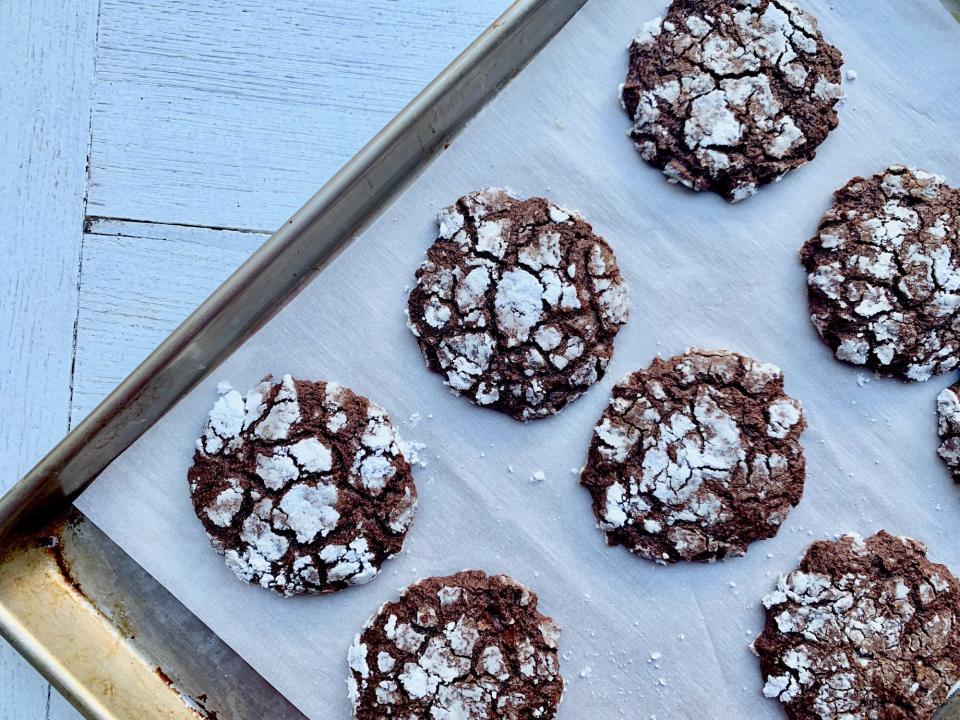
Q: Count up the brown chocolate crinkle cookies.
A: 8